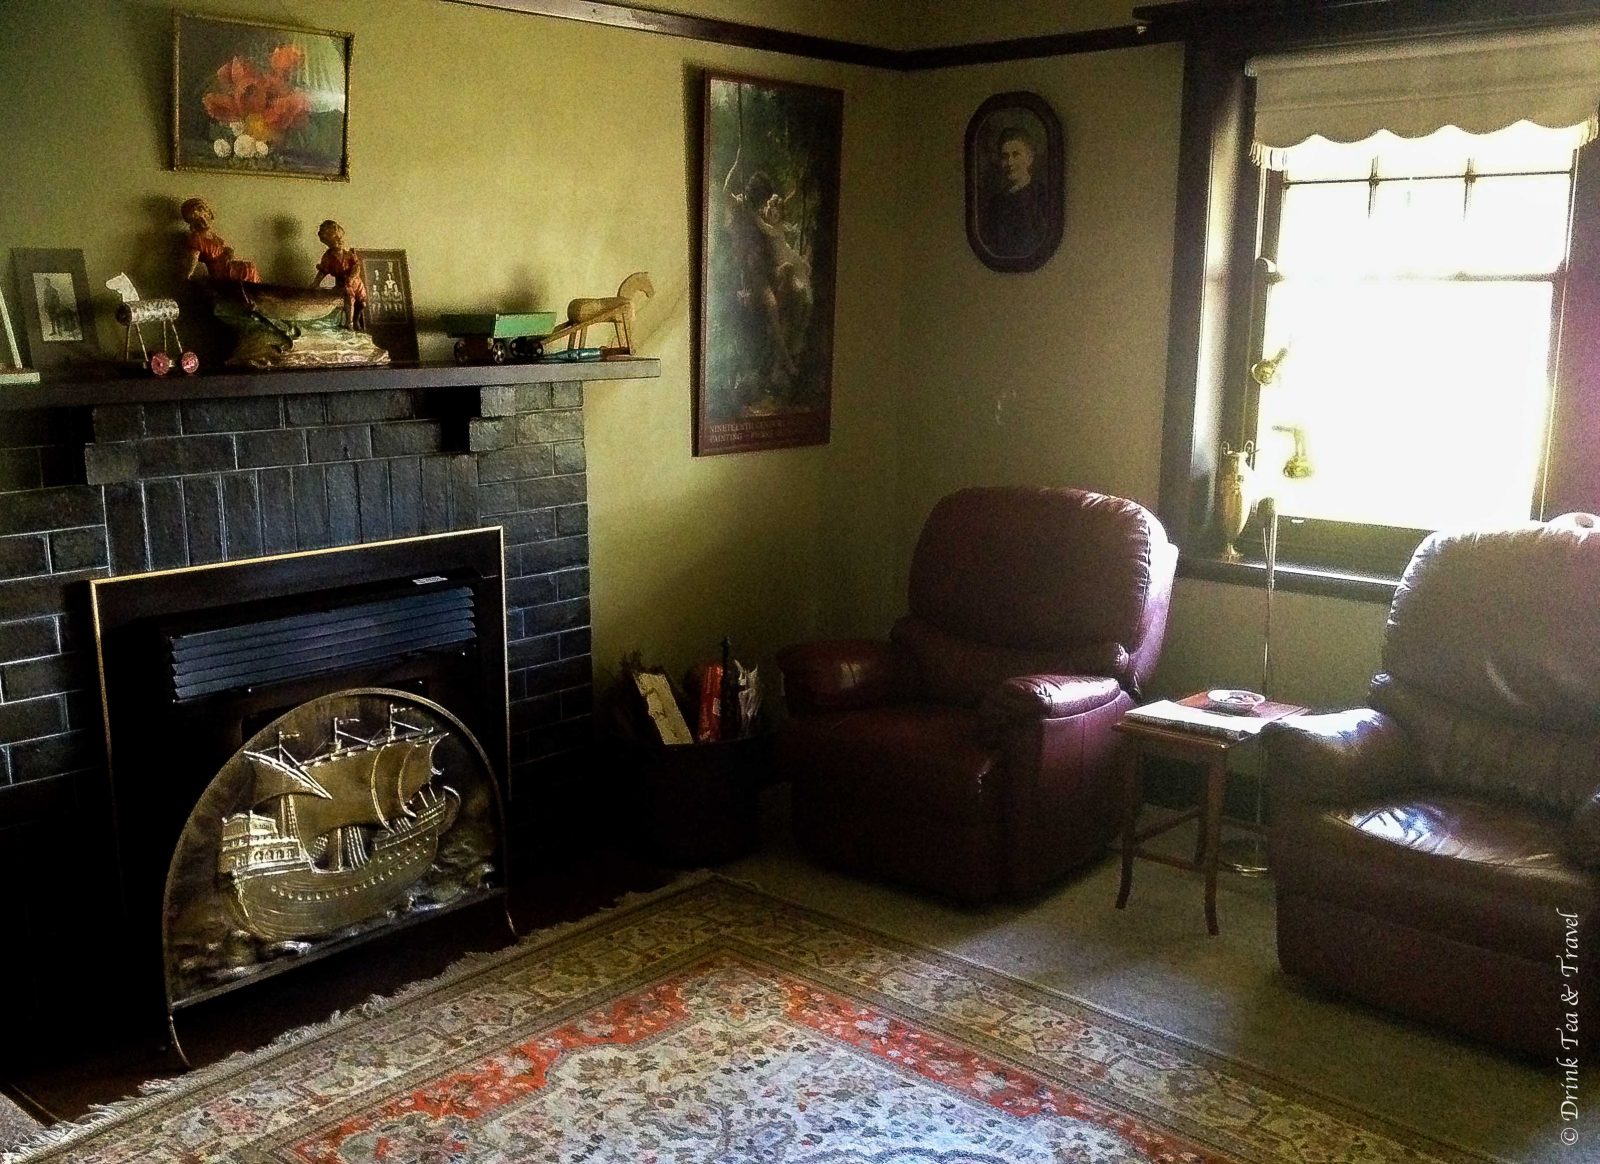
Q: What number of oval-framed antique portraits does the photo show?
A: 1